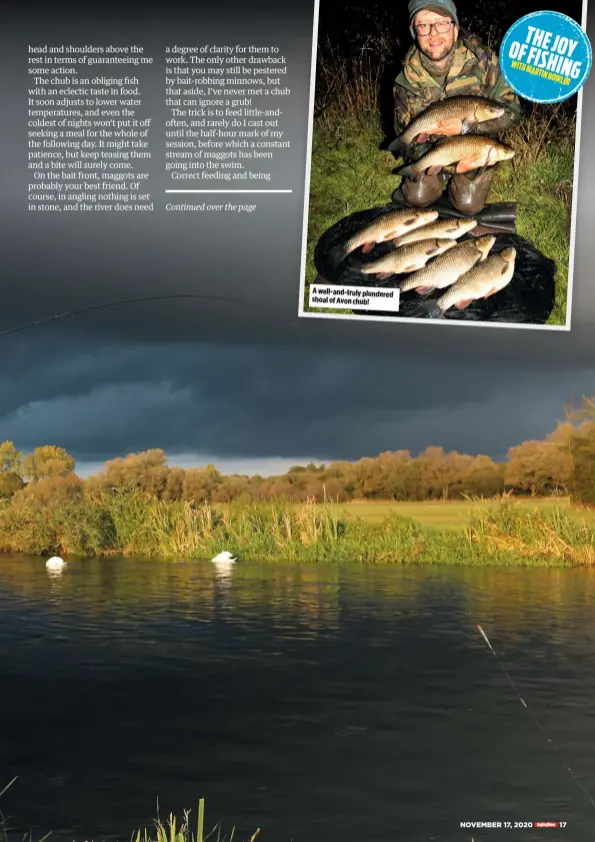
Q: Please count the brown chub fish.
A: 7